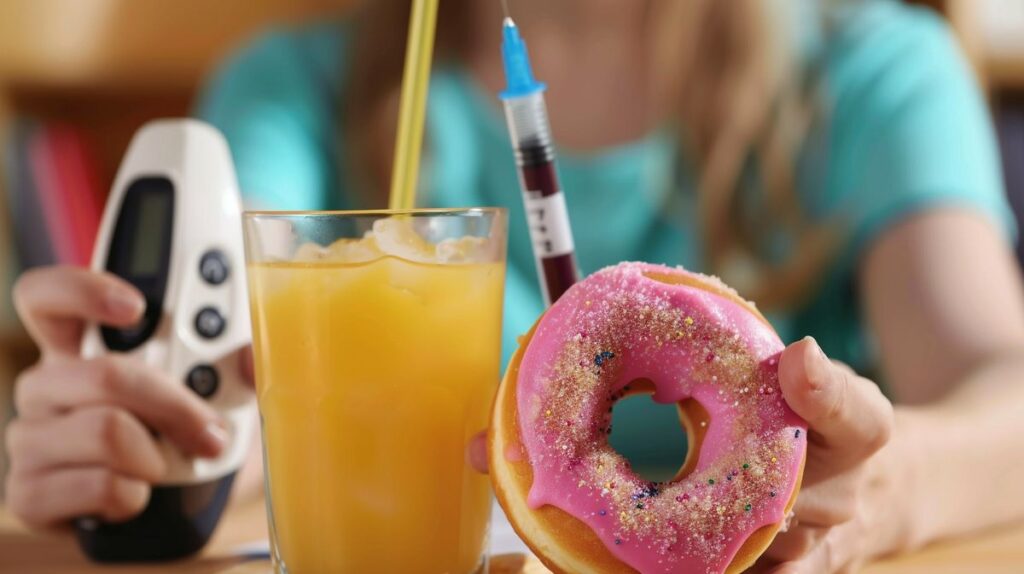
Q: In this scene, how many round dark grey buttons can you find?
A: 3